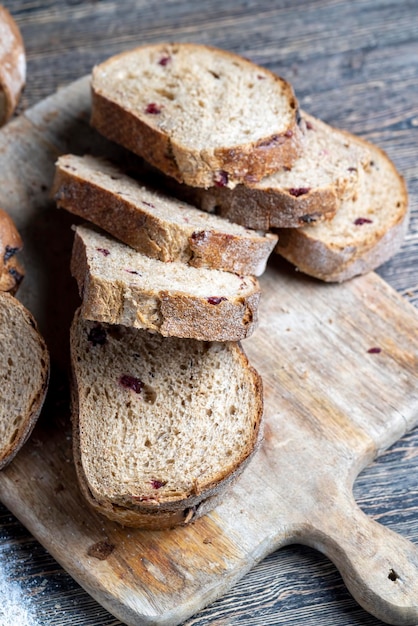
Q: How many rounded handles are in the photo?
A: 1